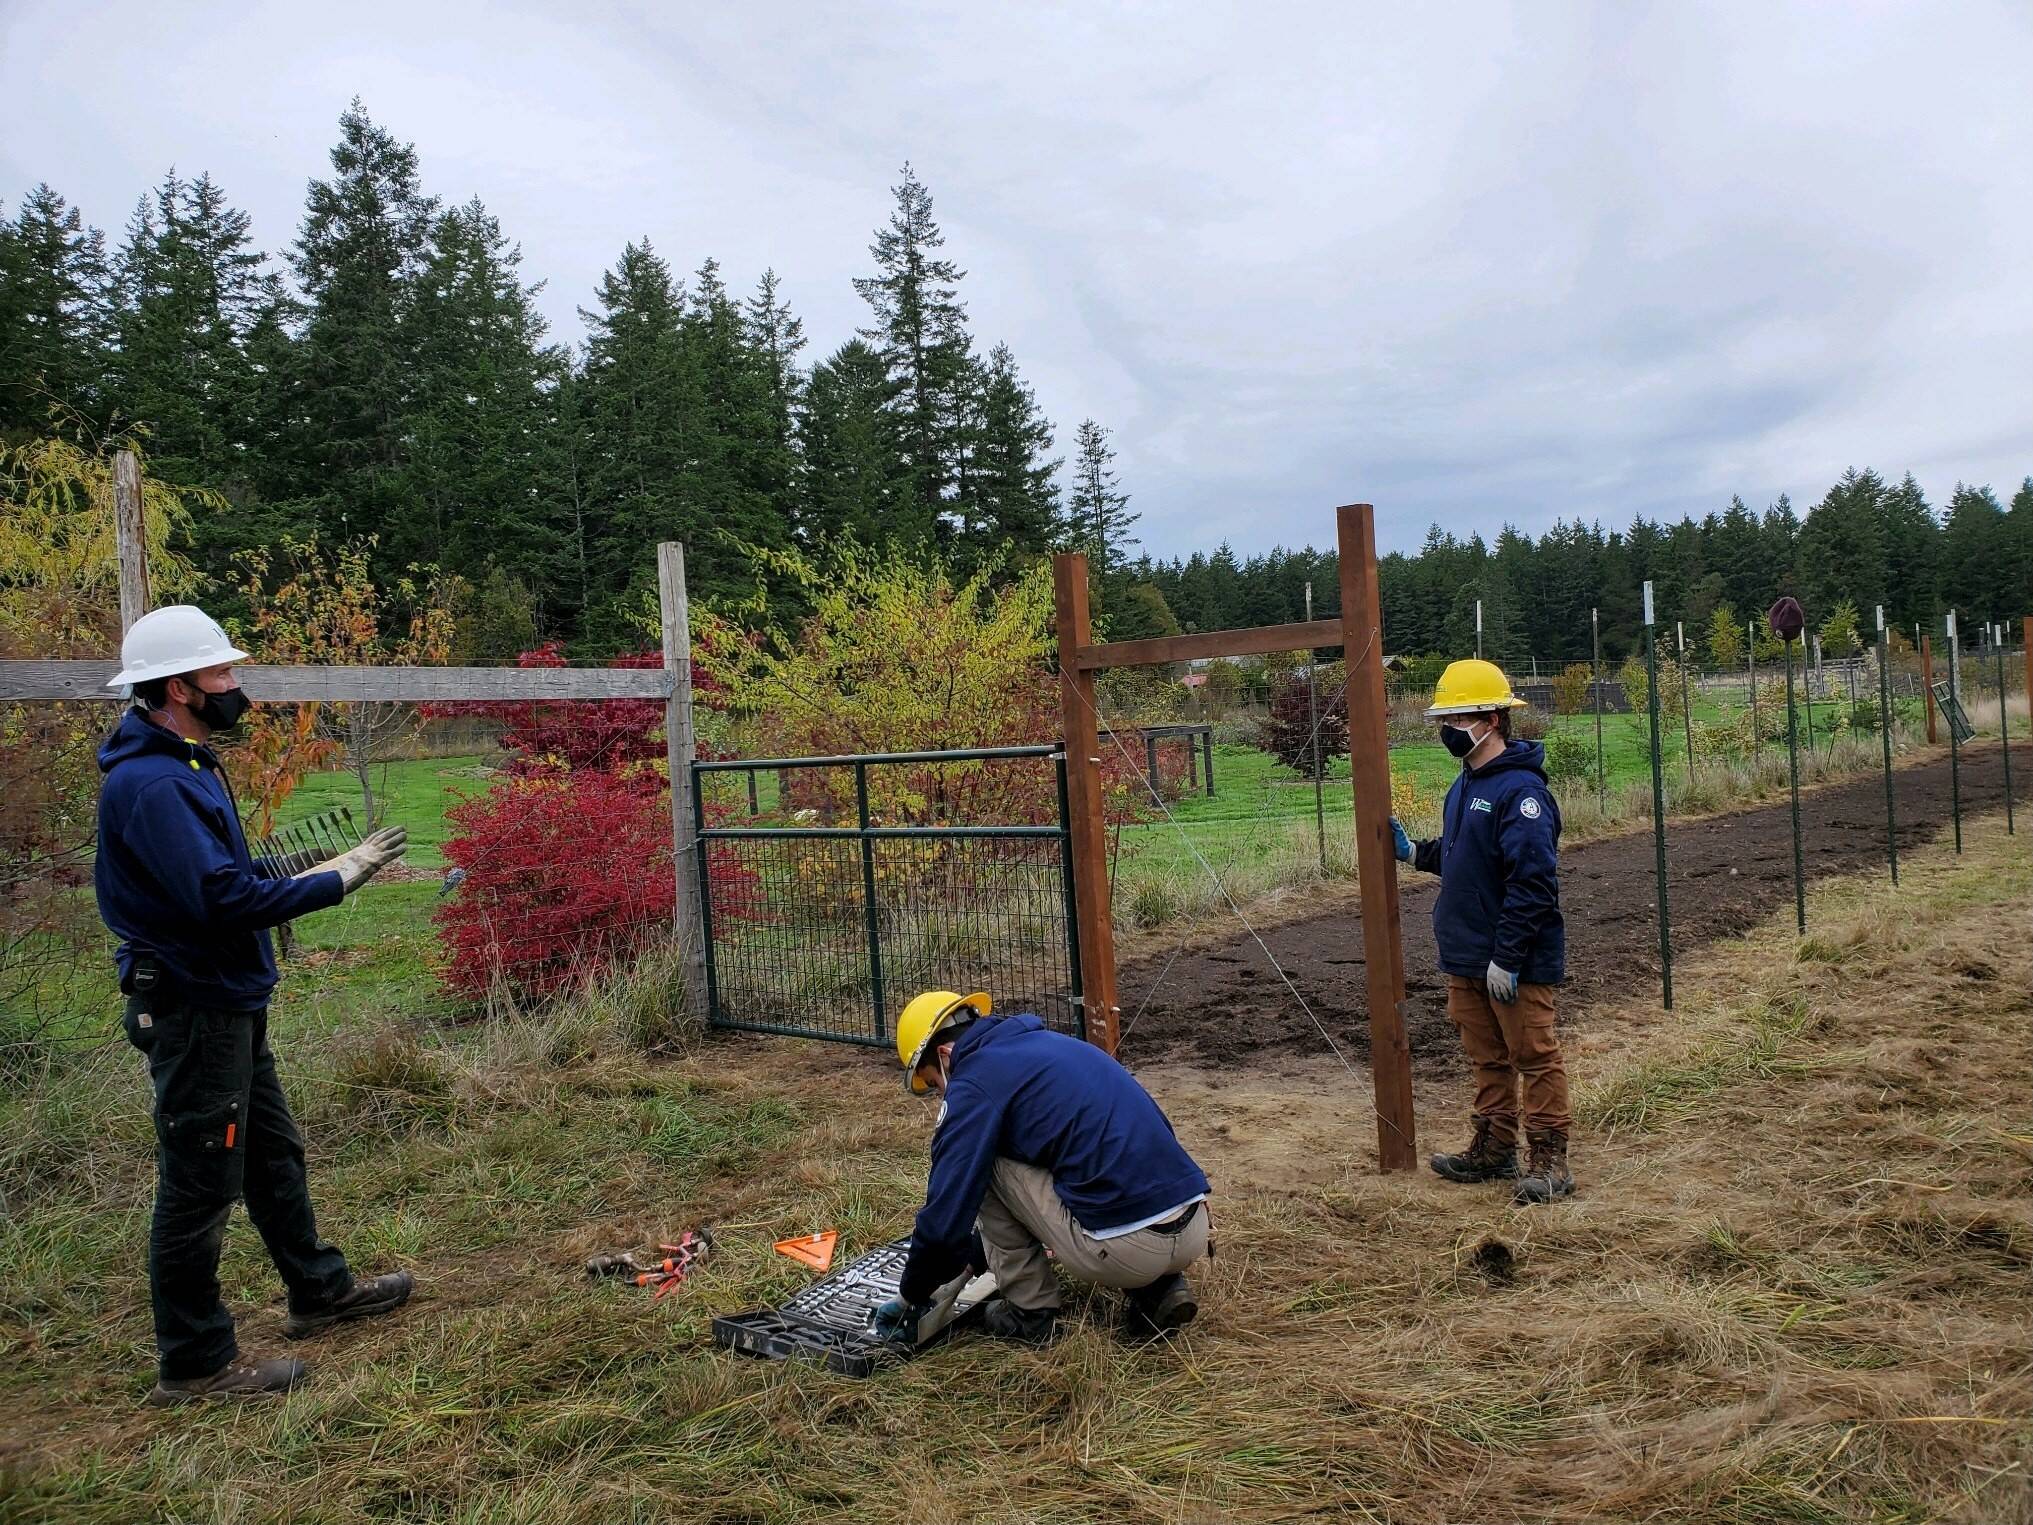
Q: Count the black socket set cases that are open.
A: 1